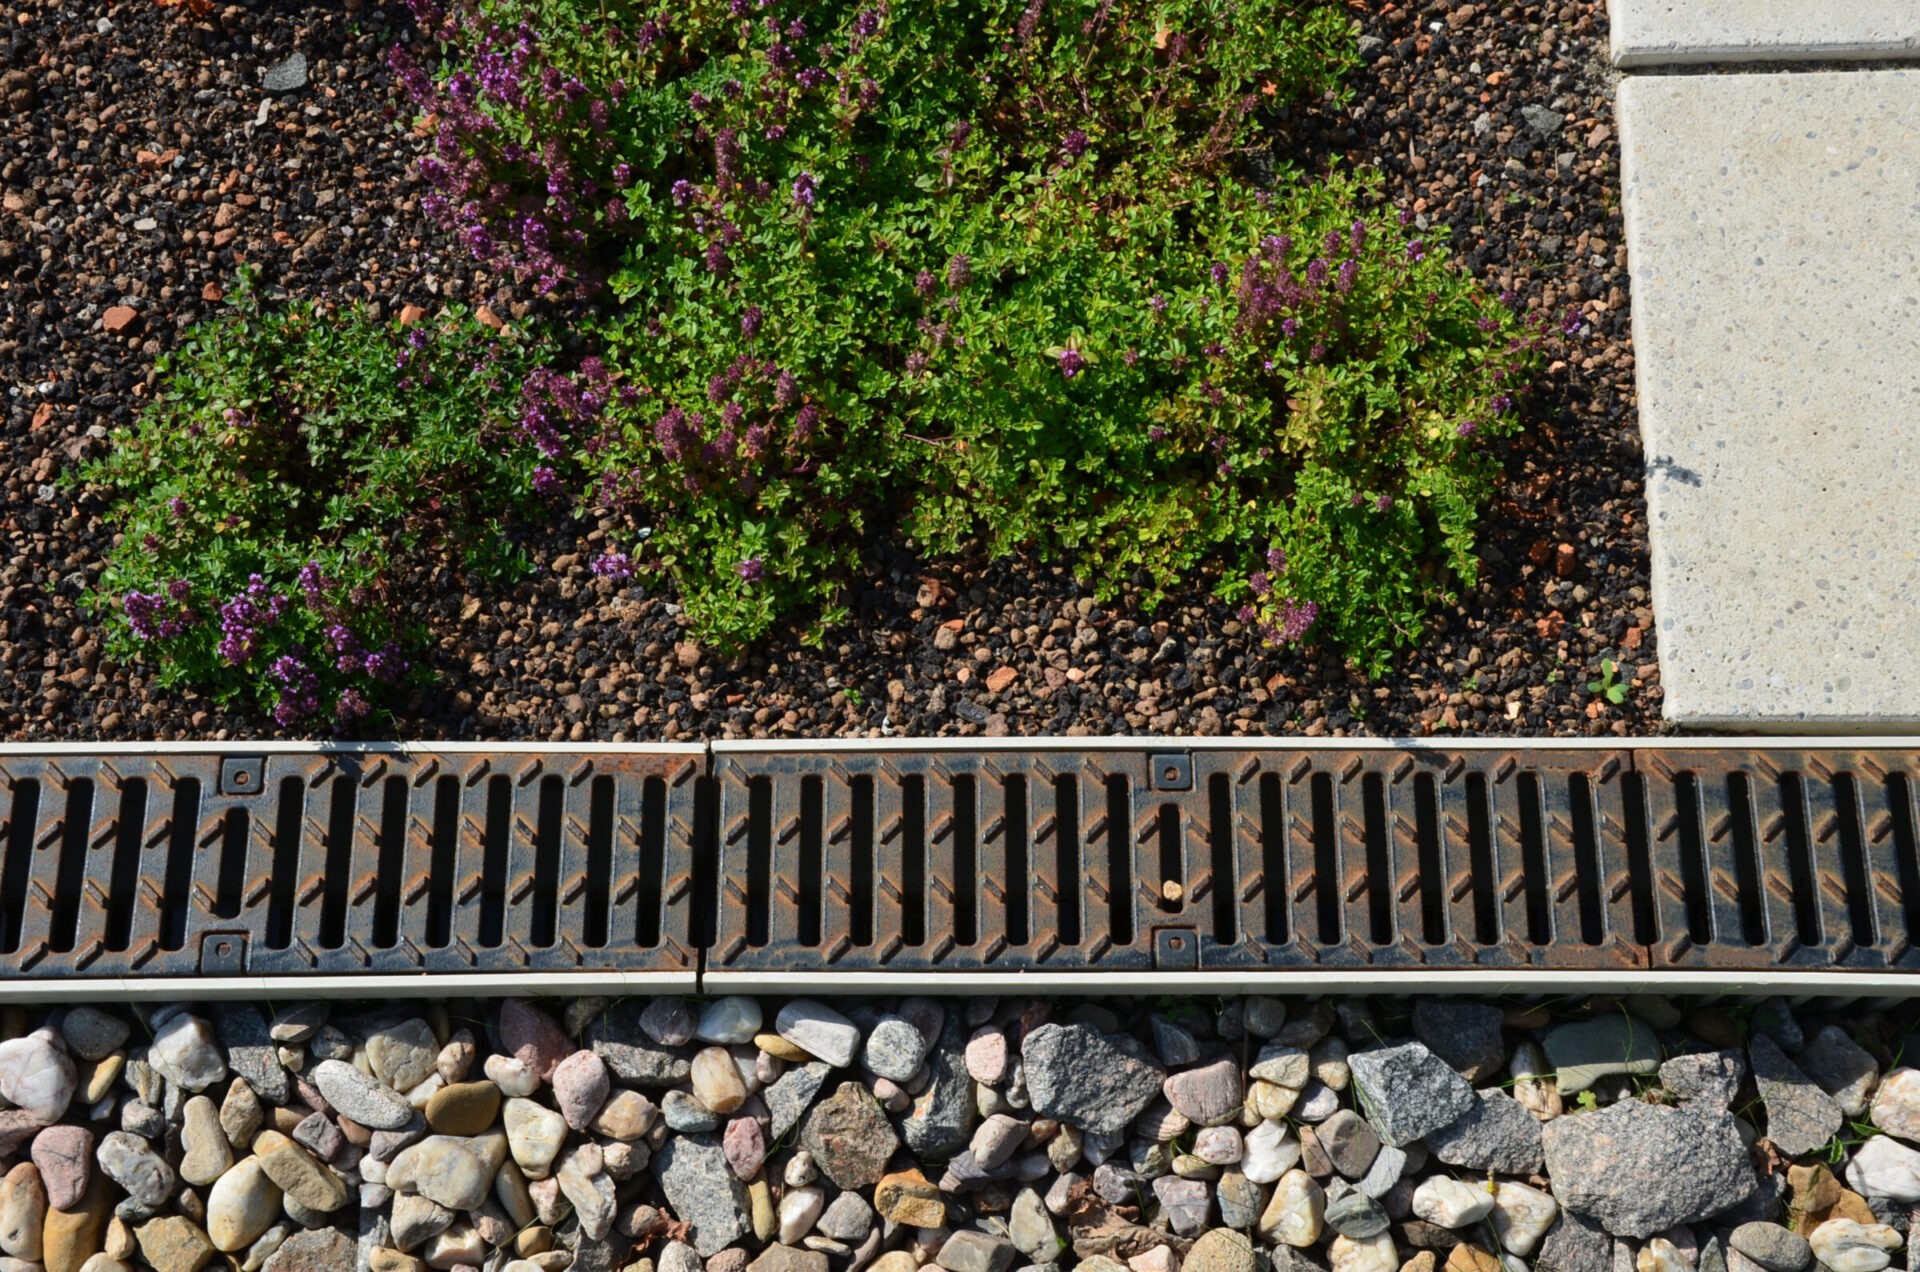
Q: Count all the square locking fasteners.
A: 4